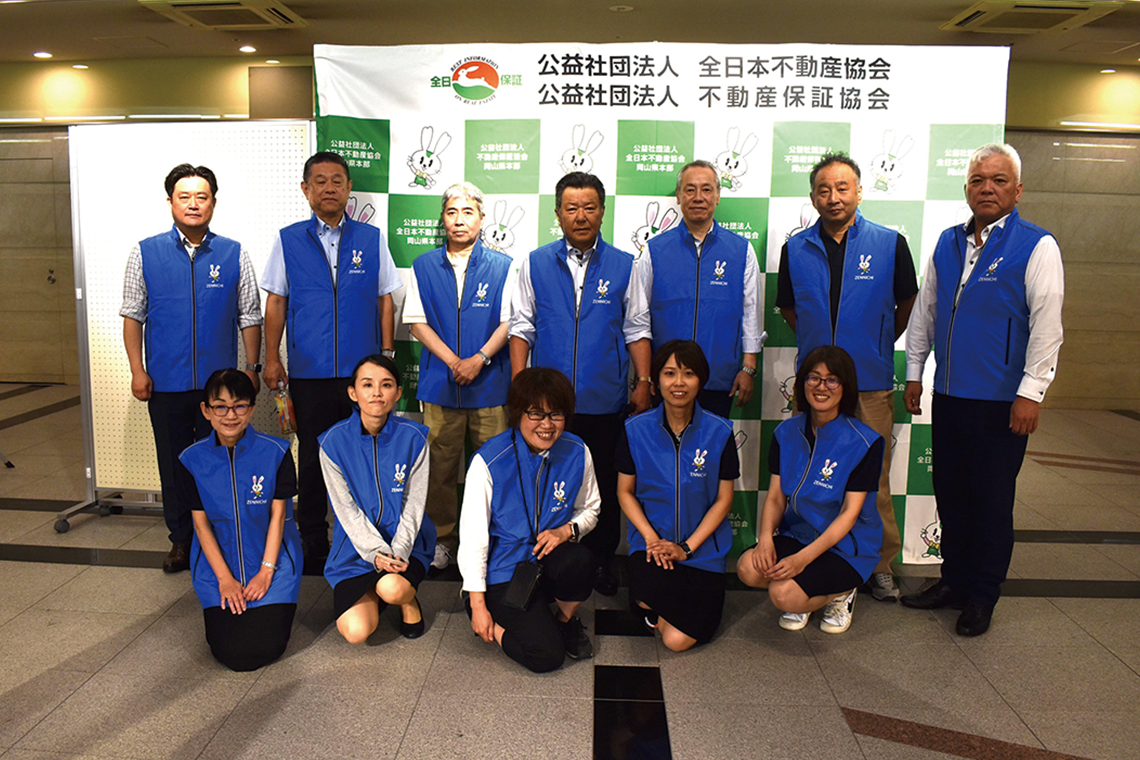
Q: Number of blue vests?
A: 12